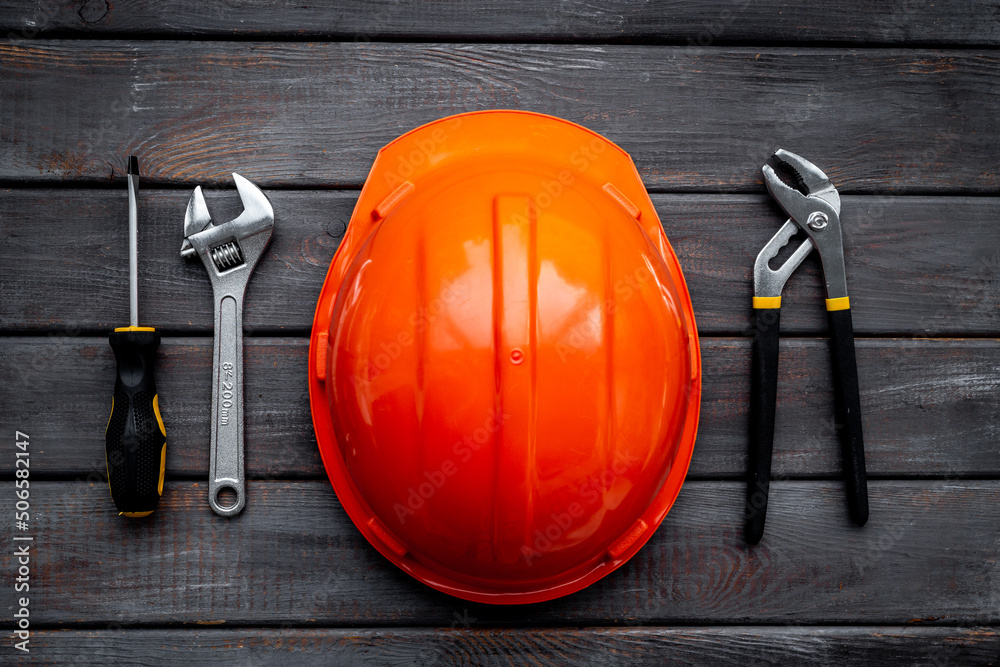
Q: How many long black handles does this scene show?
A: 2